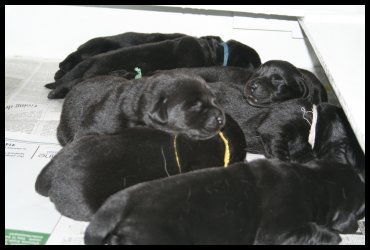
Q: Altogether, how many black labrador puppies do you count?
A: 7